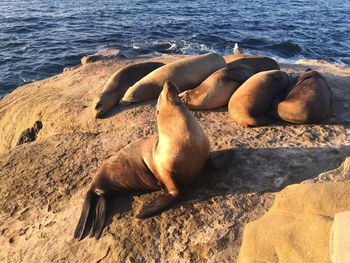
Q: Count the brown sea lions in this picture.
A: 6